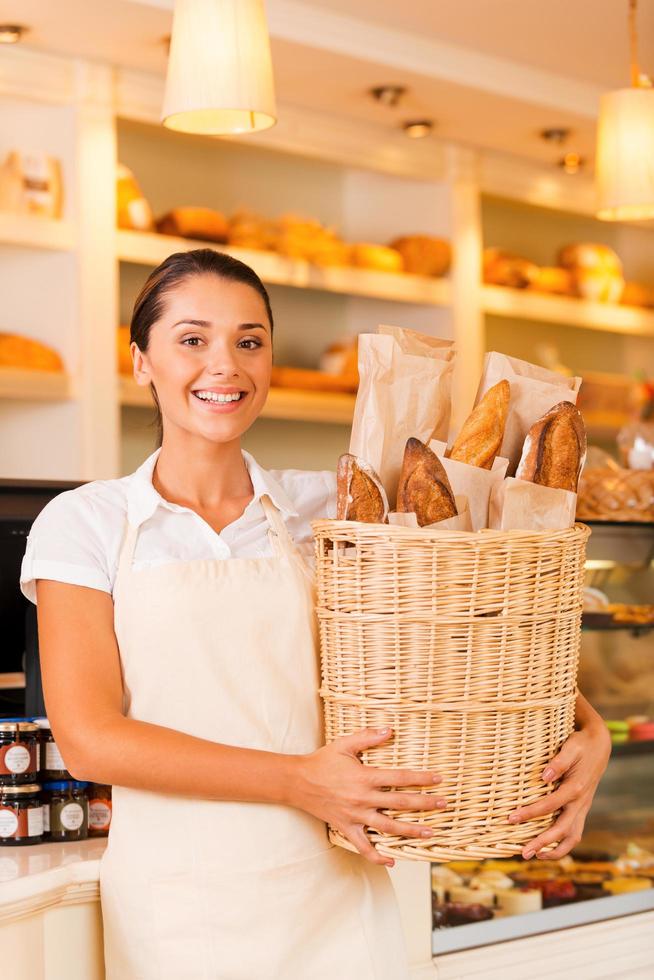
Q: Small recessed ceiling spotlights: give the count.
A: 5